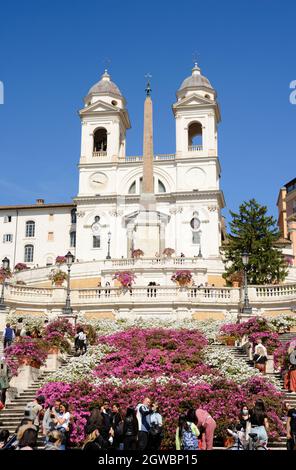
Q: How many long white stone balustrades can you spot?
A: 2